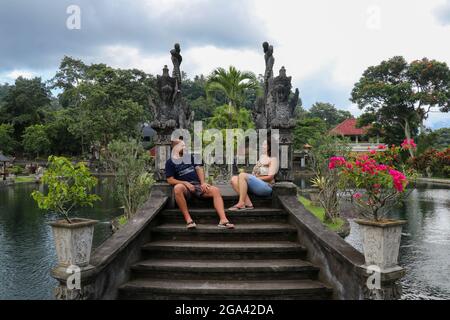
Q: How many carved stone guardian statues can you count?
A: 2